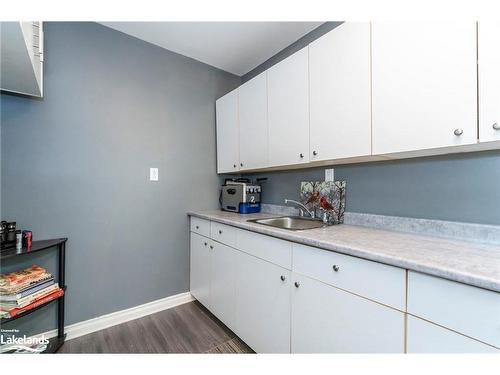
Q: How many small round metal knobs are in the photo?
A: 13